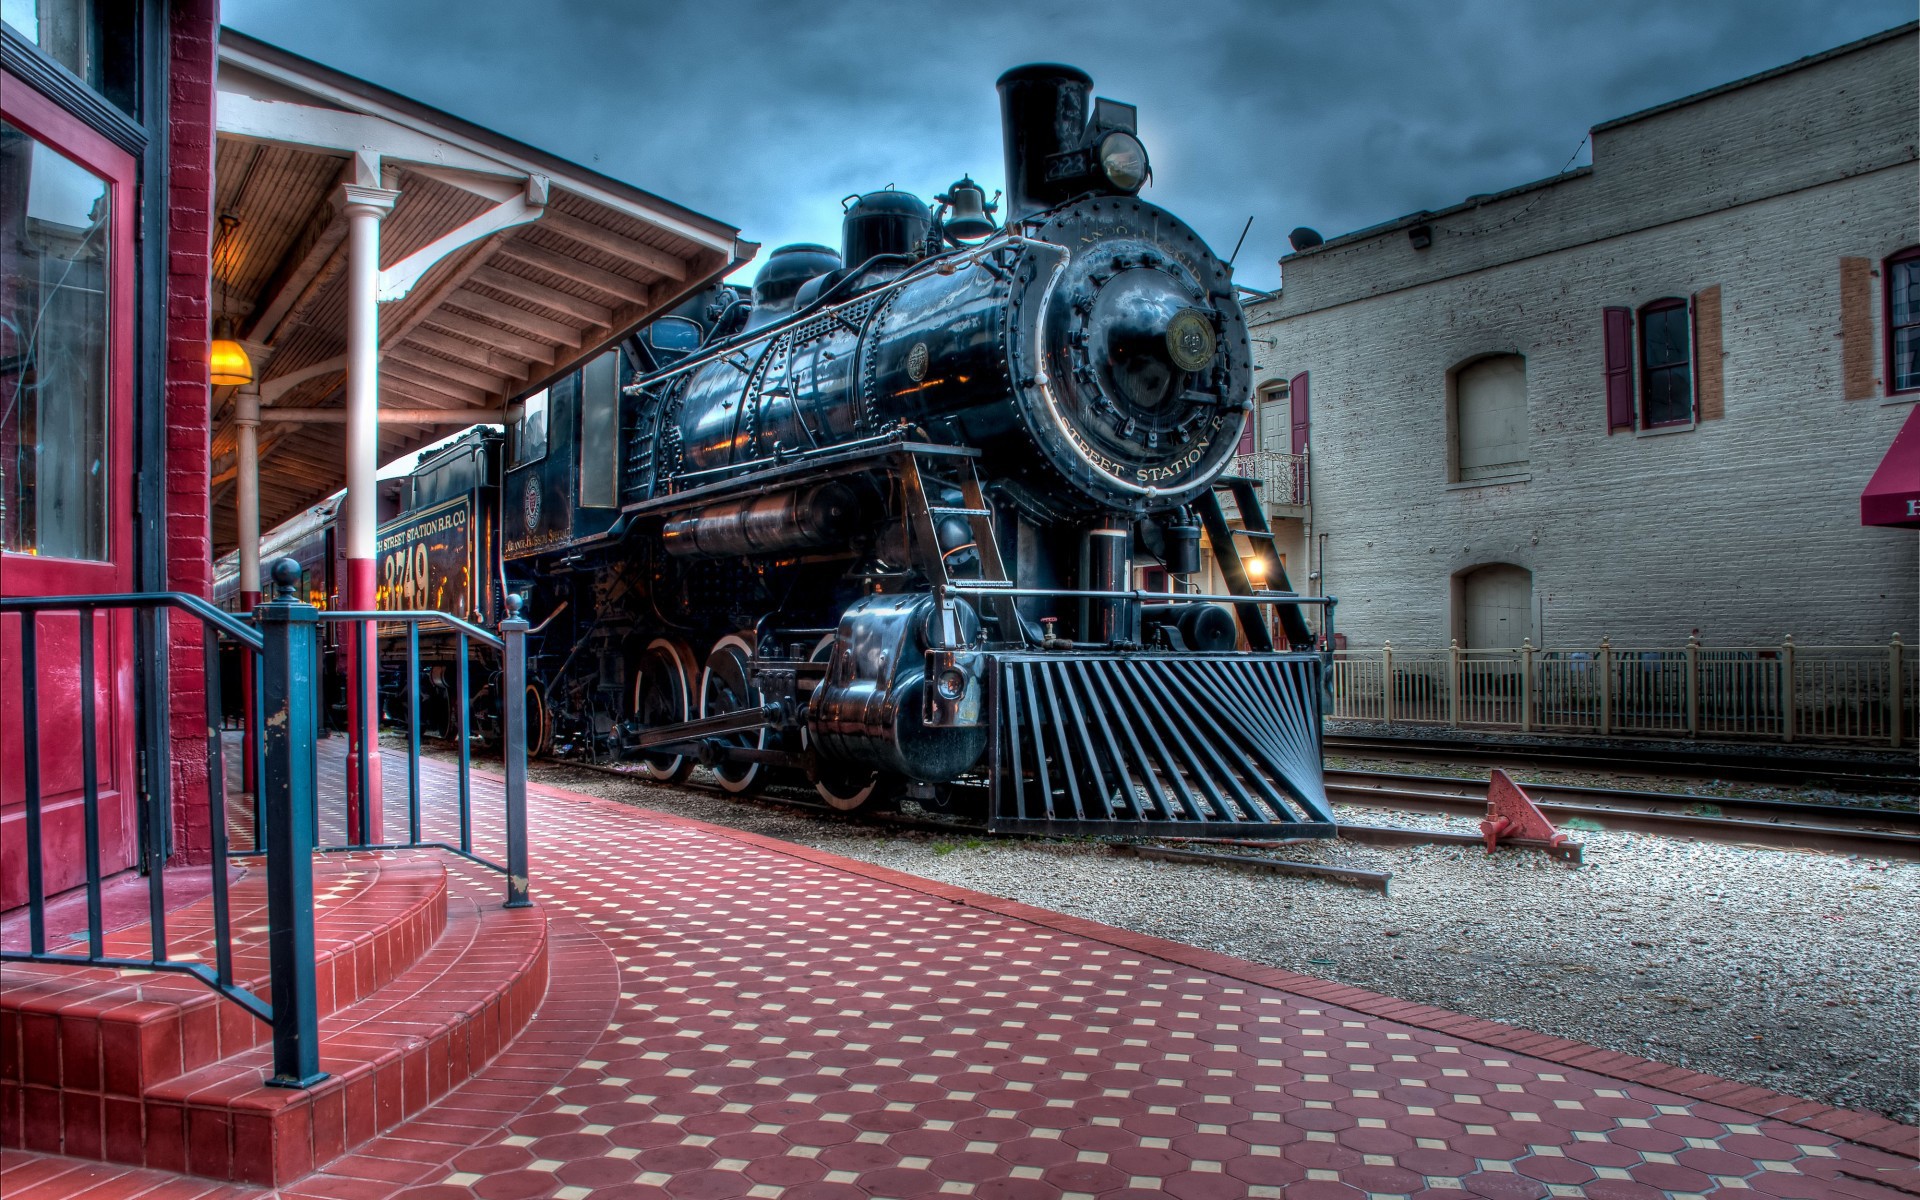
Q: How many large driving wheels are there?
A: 3